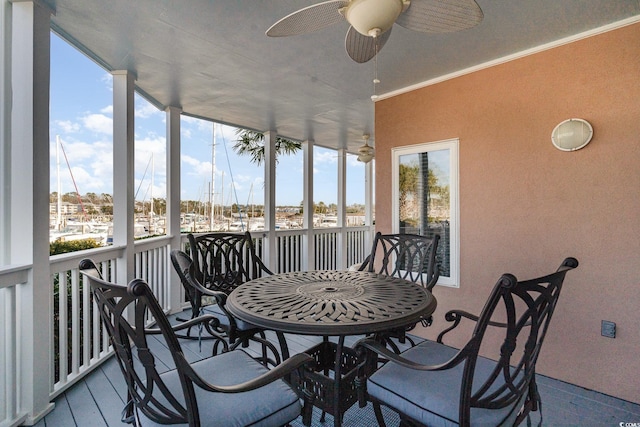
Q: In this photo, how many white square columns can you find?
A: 7